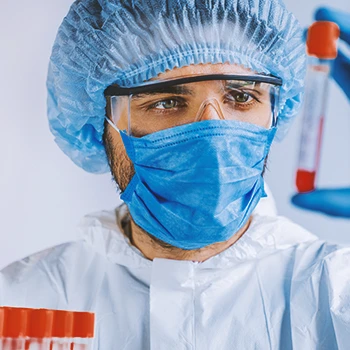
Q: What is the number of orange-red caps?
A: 5